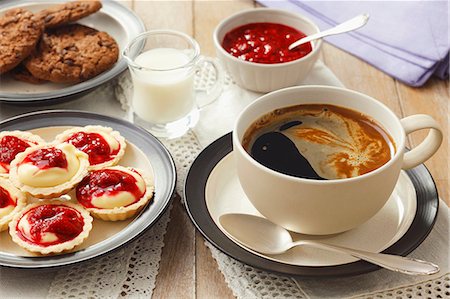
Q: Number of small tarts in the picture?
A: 6